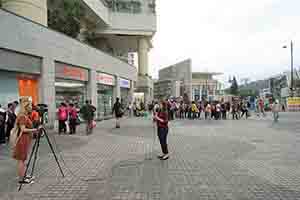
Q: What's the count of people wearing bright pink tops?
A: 2